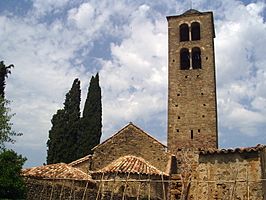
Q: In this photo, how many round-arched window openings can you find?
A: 4